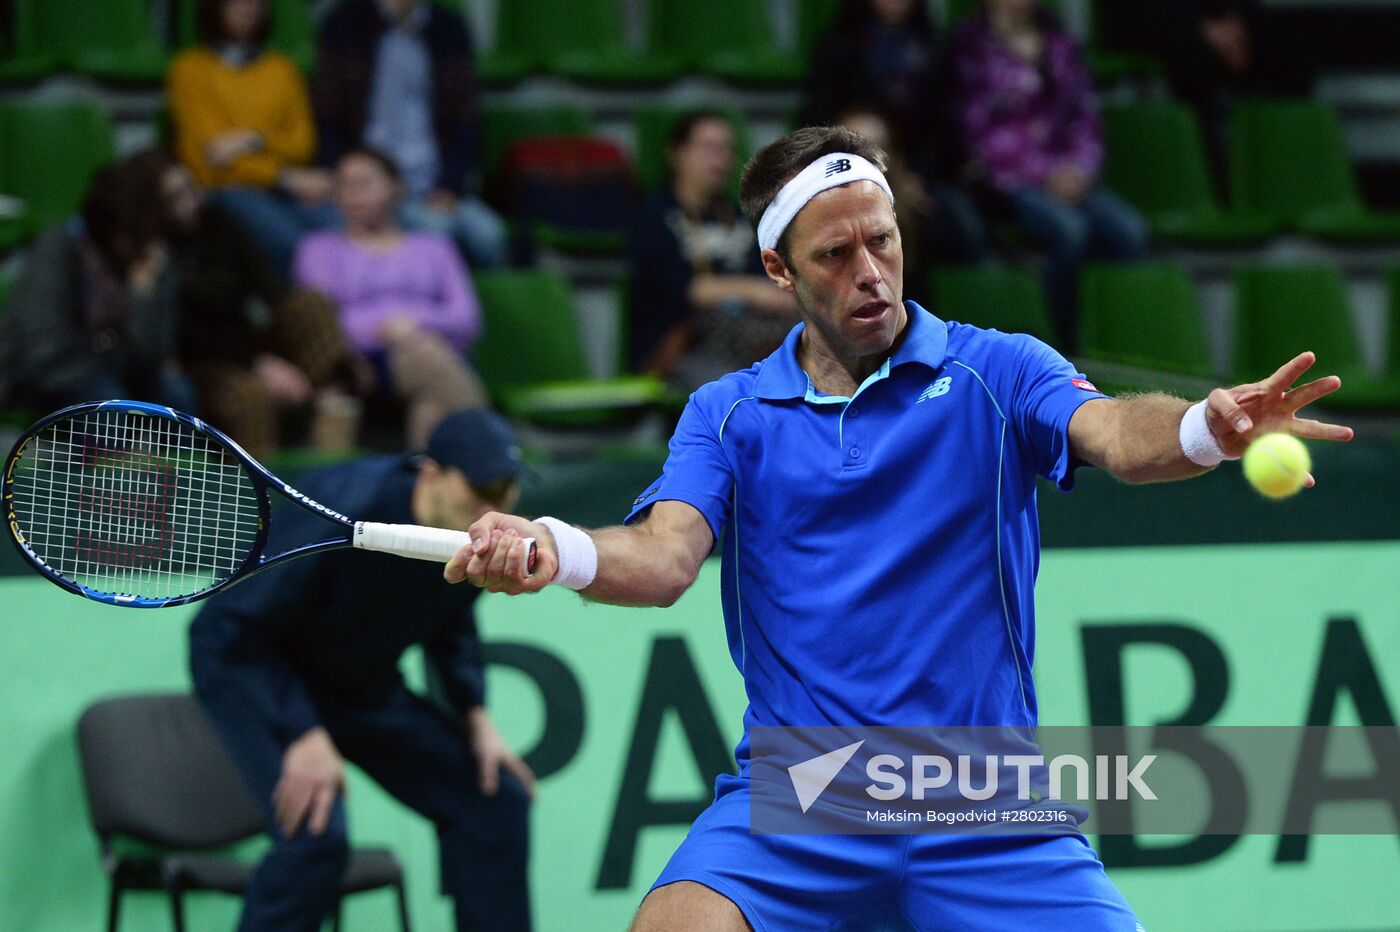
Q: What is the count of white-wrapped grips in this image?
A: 1